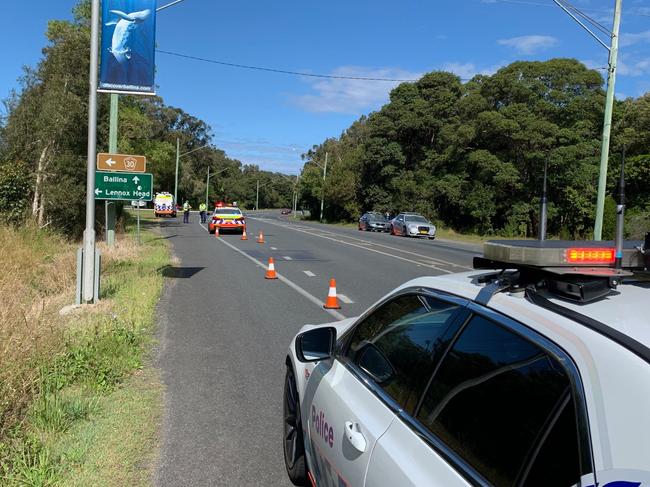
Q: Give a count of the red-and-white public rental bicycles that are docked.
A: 0